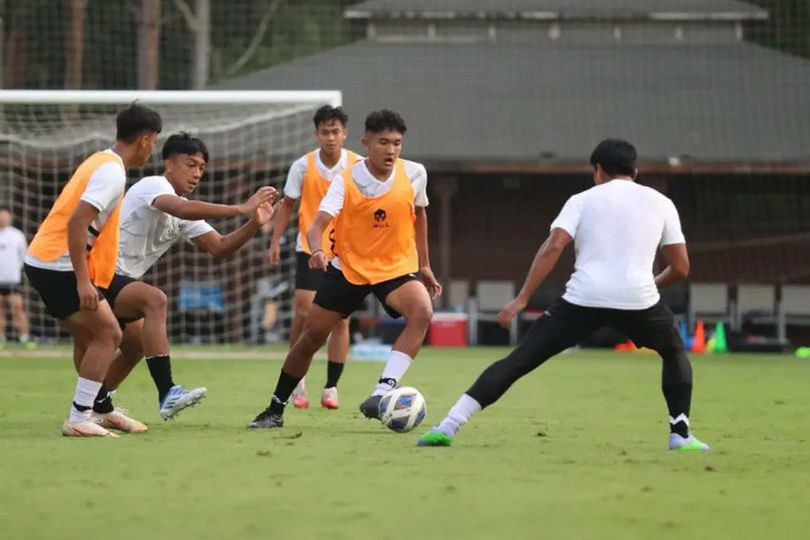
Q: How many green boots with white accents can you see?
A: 2